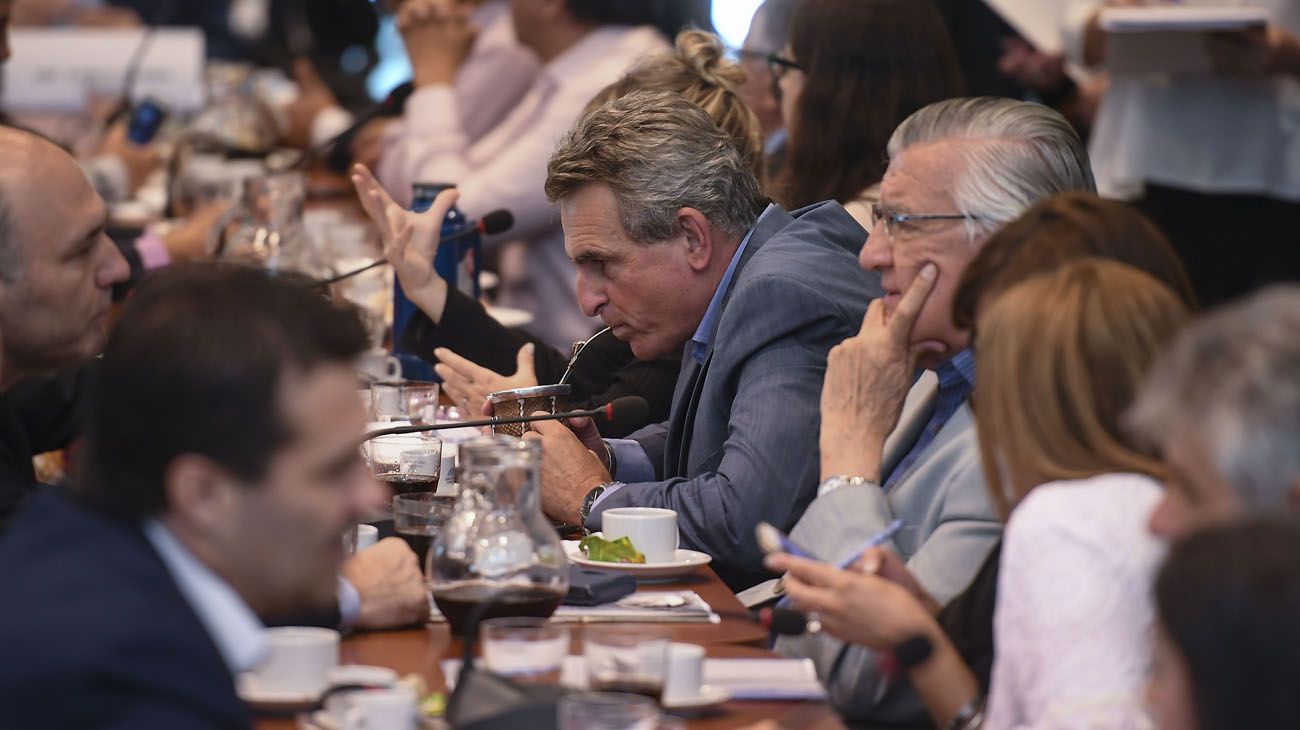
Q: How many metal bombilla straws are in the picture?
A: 1